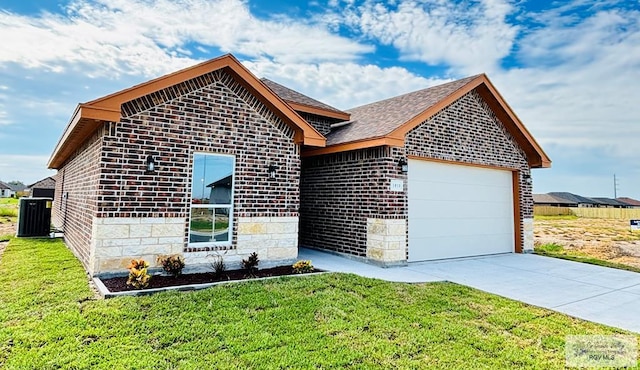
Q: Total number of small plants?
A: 5